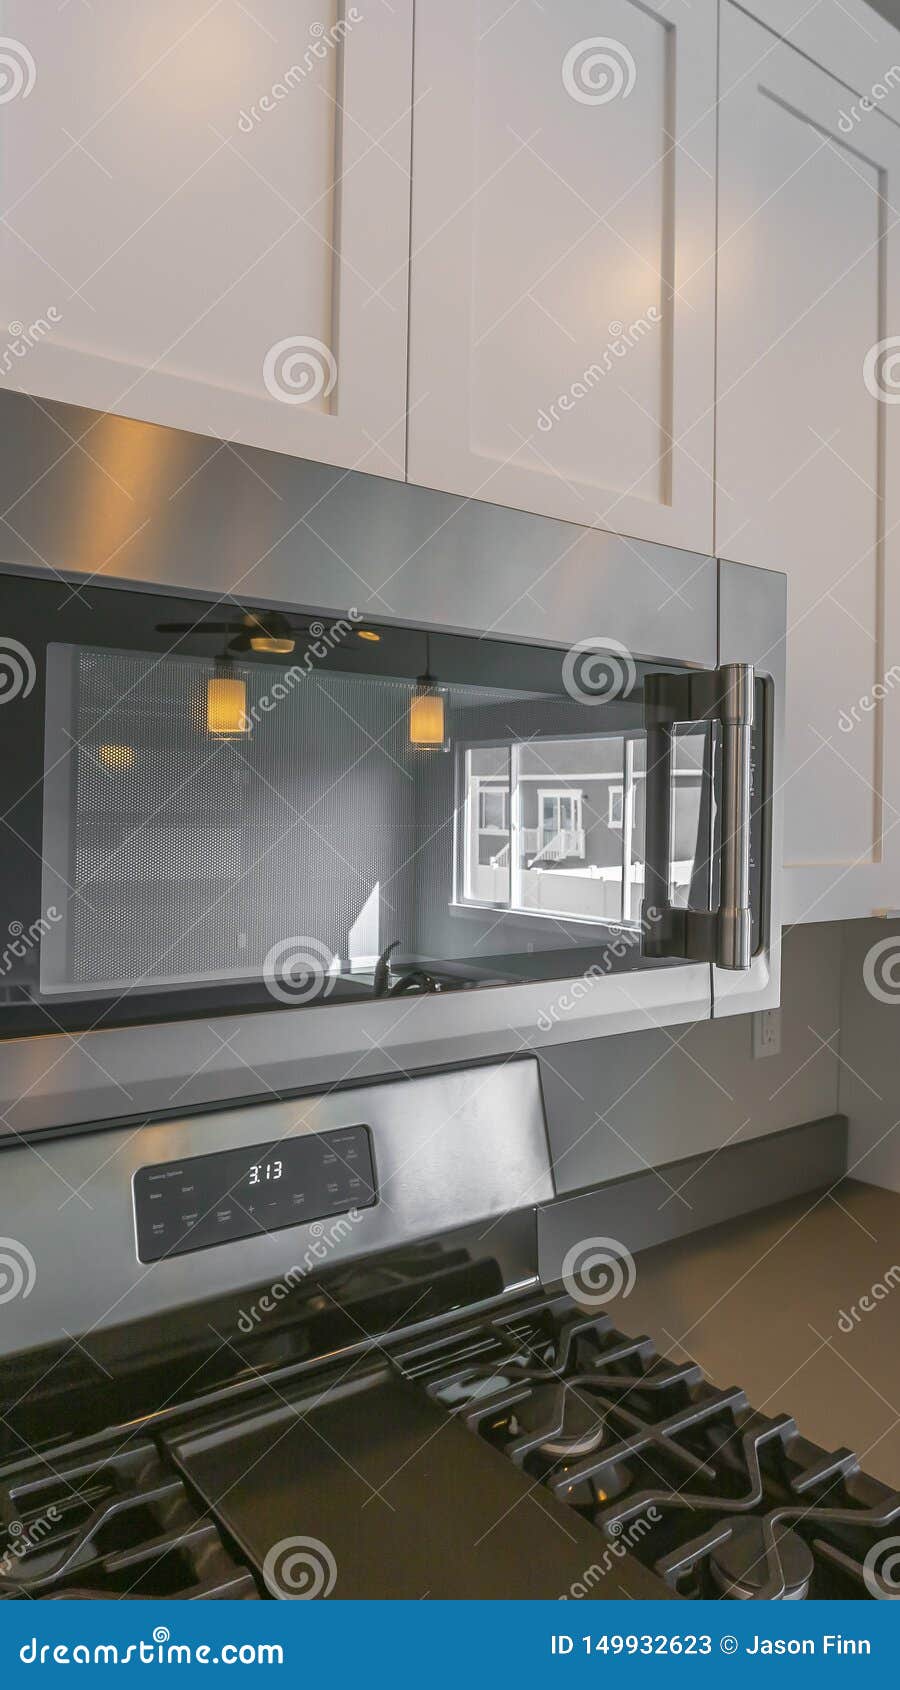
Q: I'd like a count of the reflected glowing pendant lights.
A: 2